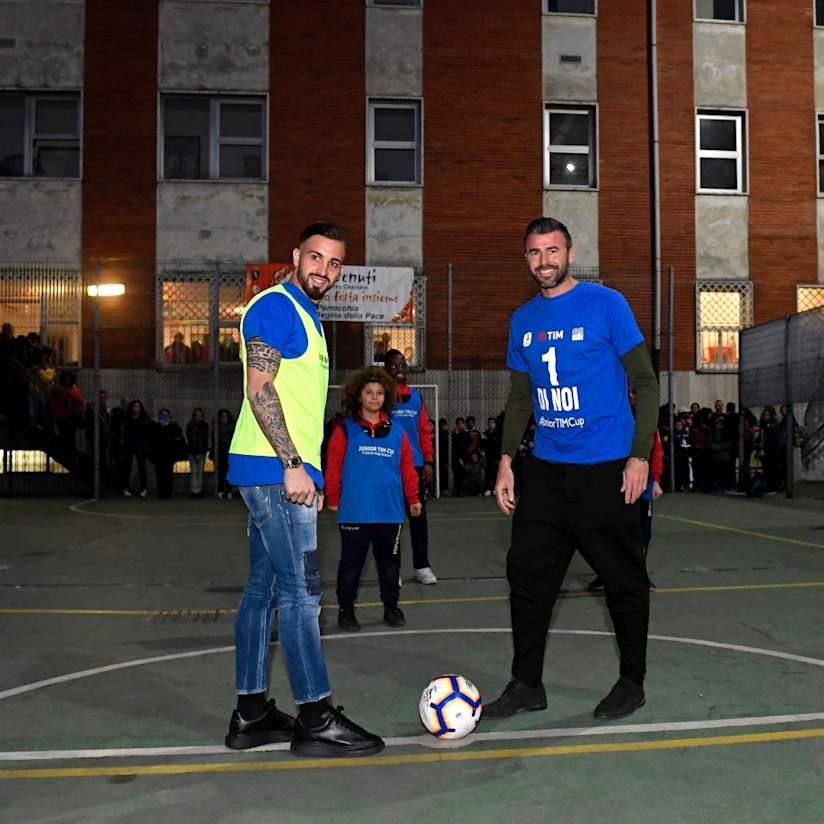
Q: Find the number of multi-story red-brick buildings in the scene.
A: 1